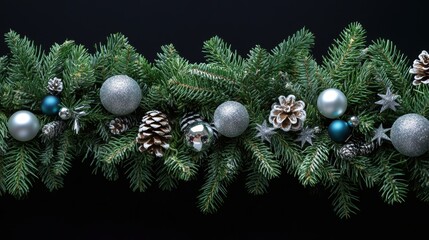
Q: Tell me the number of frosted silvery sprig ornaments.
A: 1